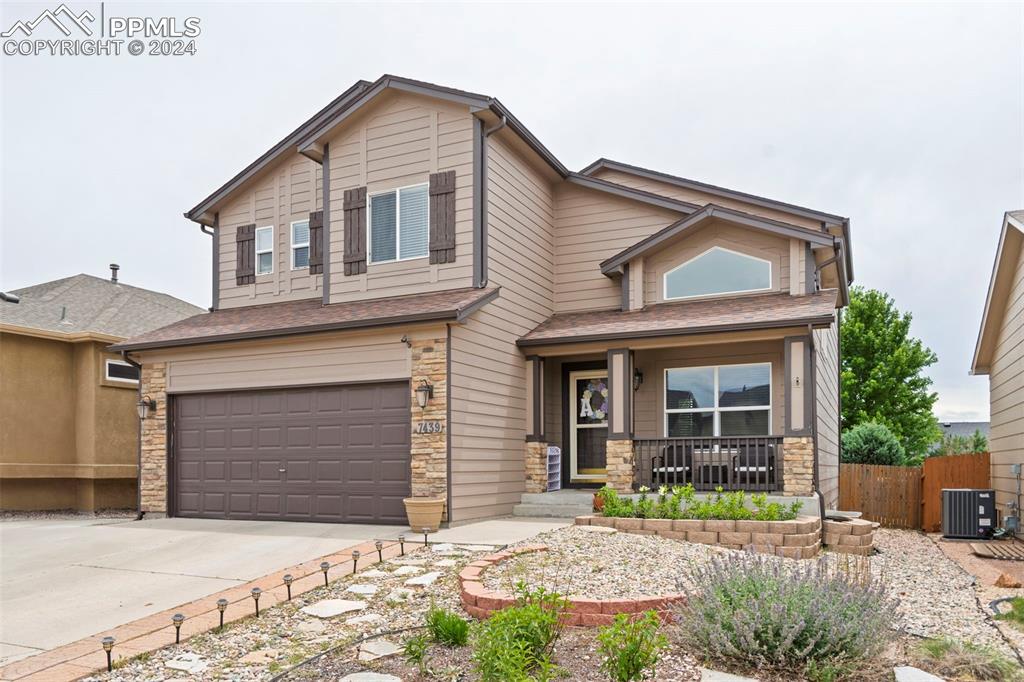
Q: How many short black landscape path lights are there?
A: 10